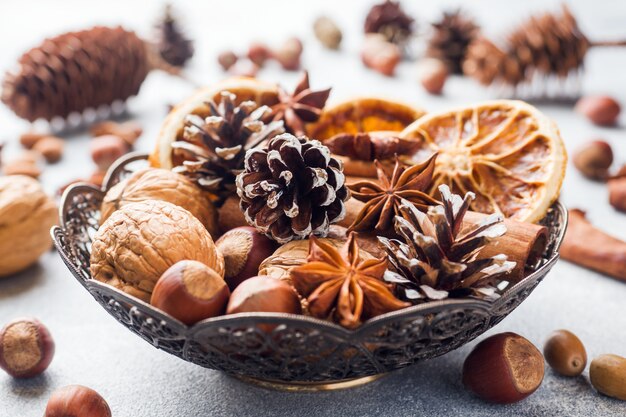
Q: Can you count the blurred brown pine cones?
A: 5